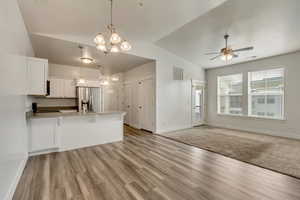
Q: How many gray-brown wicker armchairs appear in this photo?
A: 0